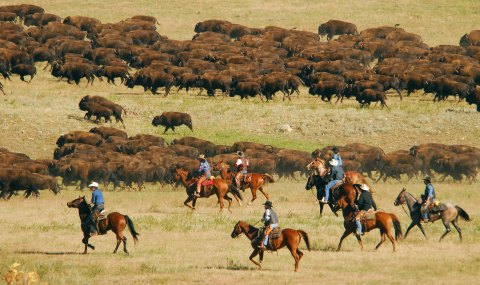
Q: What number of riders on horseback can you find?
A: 8